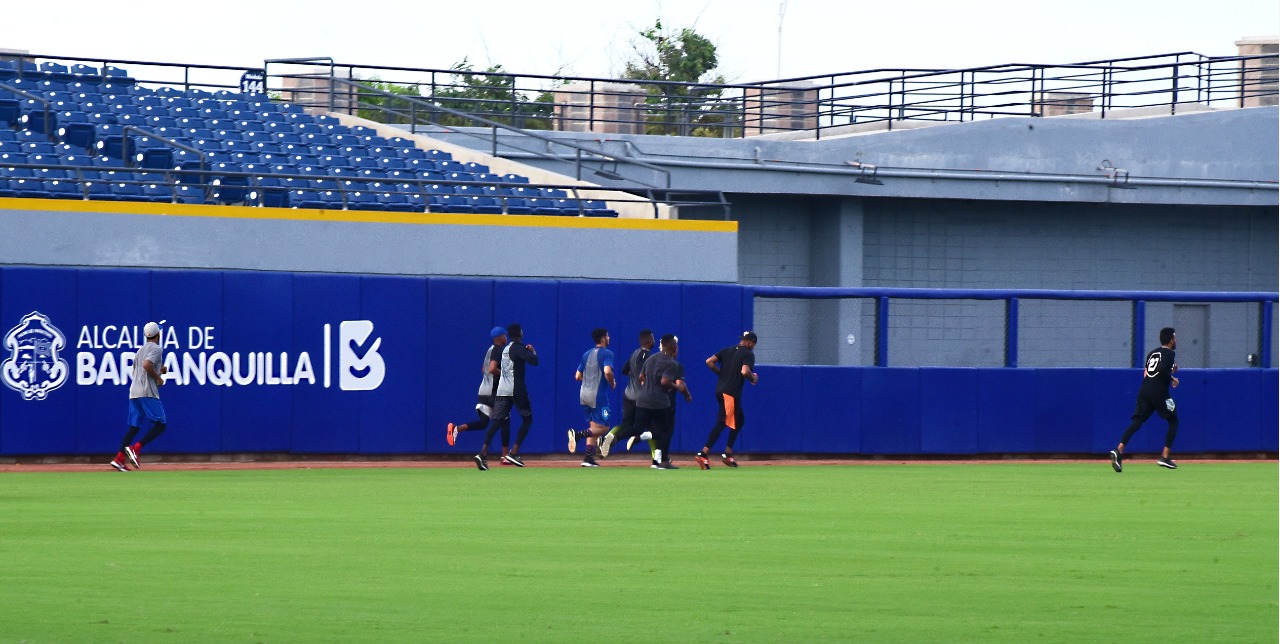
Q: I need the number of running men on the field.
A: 9